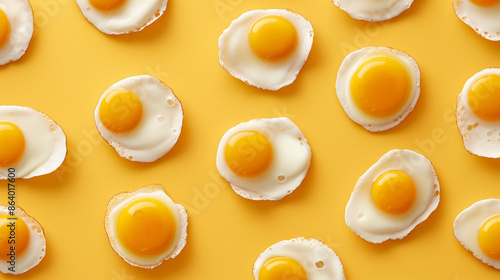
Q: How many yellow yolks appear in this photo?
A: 14